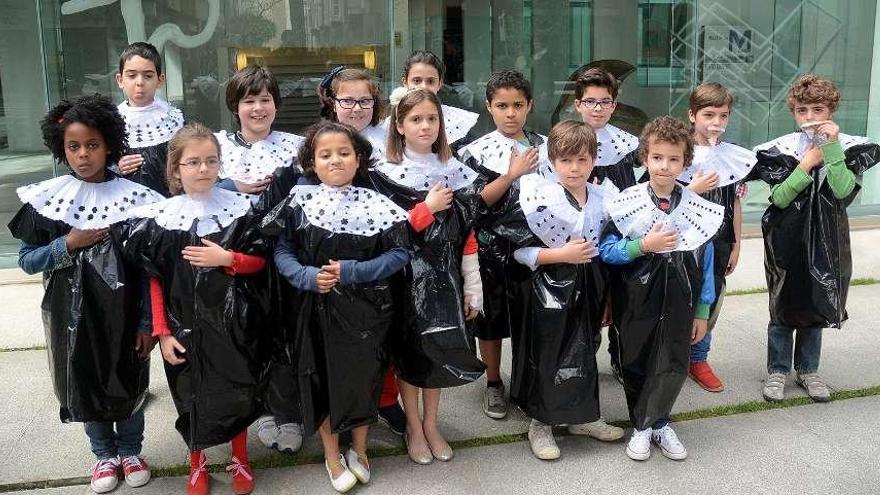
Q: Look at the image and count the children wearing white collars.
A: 14